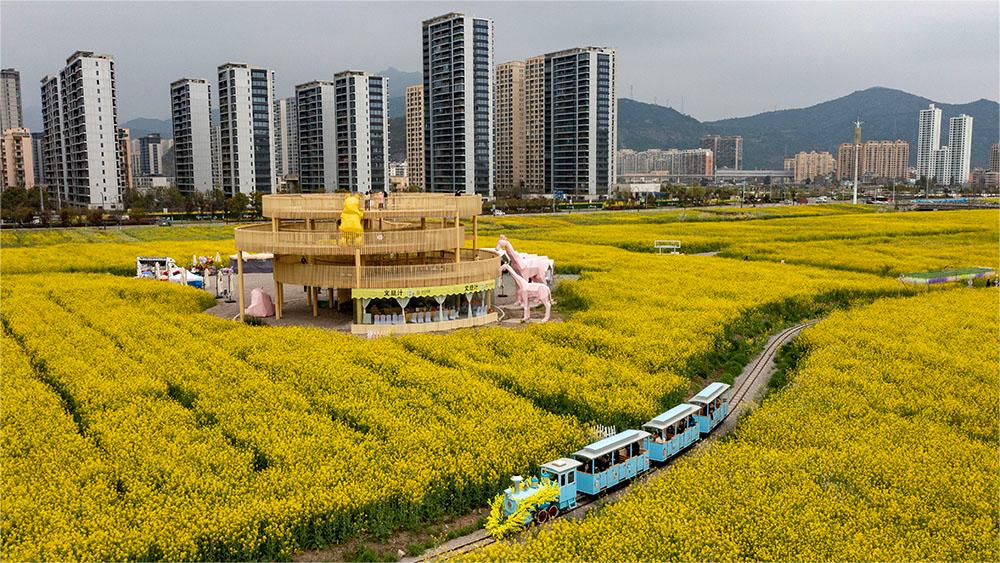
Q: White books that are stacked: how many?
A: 0